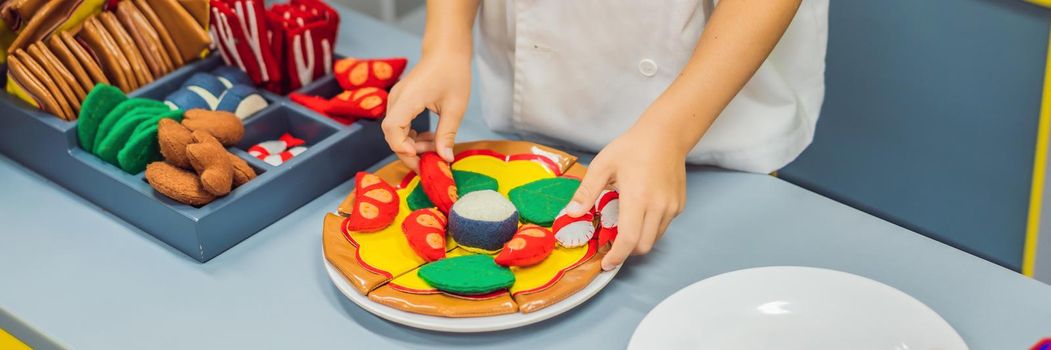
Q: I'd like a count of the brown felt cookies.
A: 5